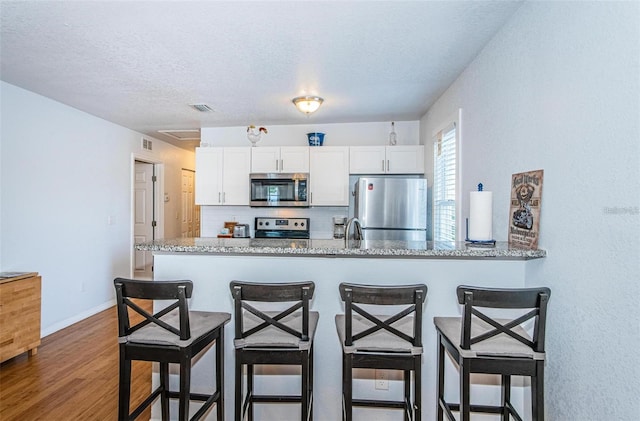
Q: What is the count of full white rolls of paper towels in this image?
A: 1